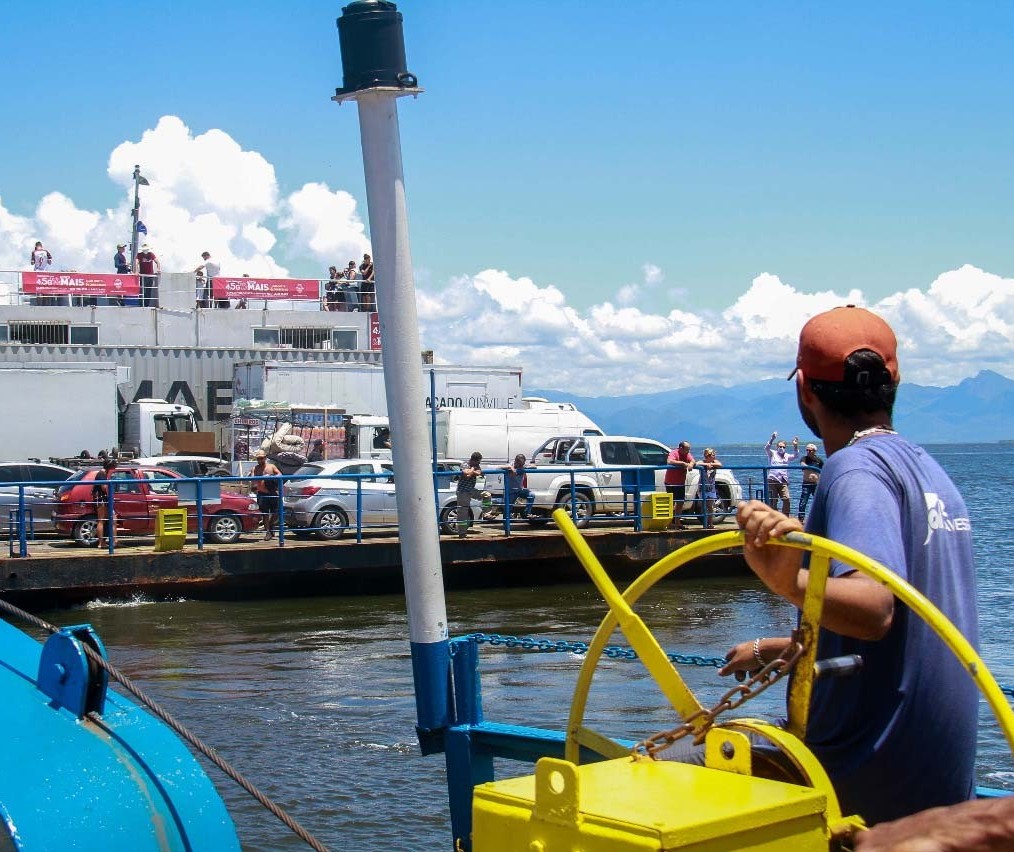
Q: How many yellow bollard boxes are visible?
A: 2